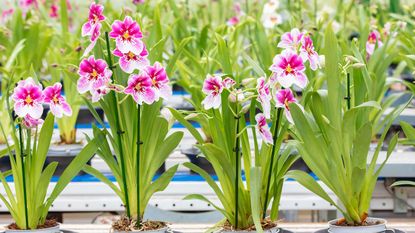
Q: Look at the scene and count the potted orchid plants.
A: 4